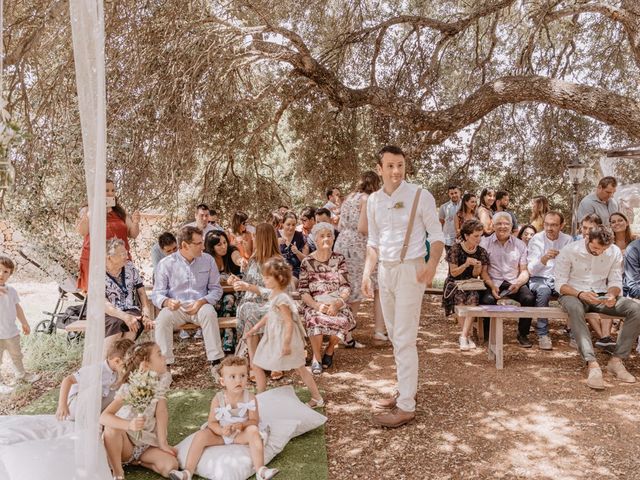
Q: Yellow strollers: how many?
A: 0